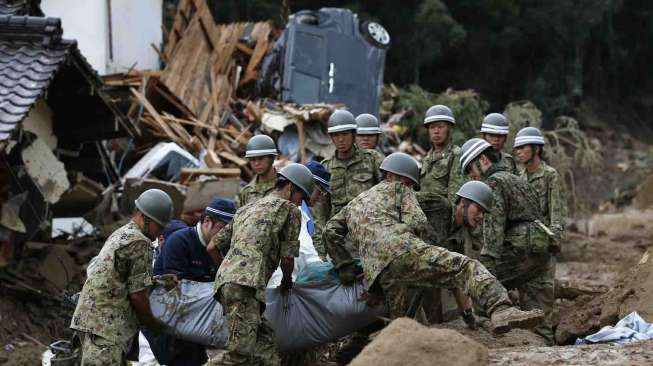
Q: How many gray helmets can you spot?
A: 11